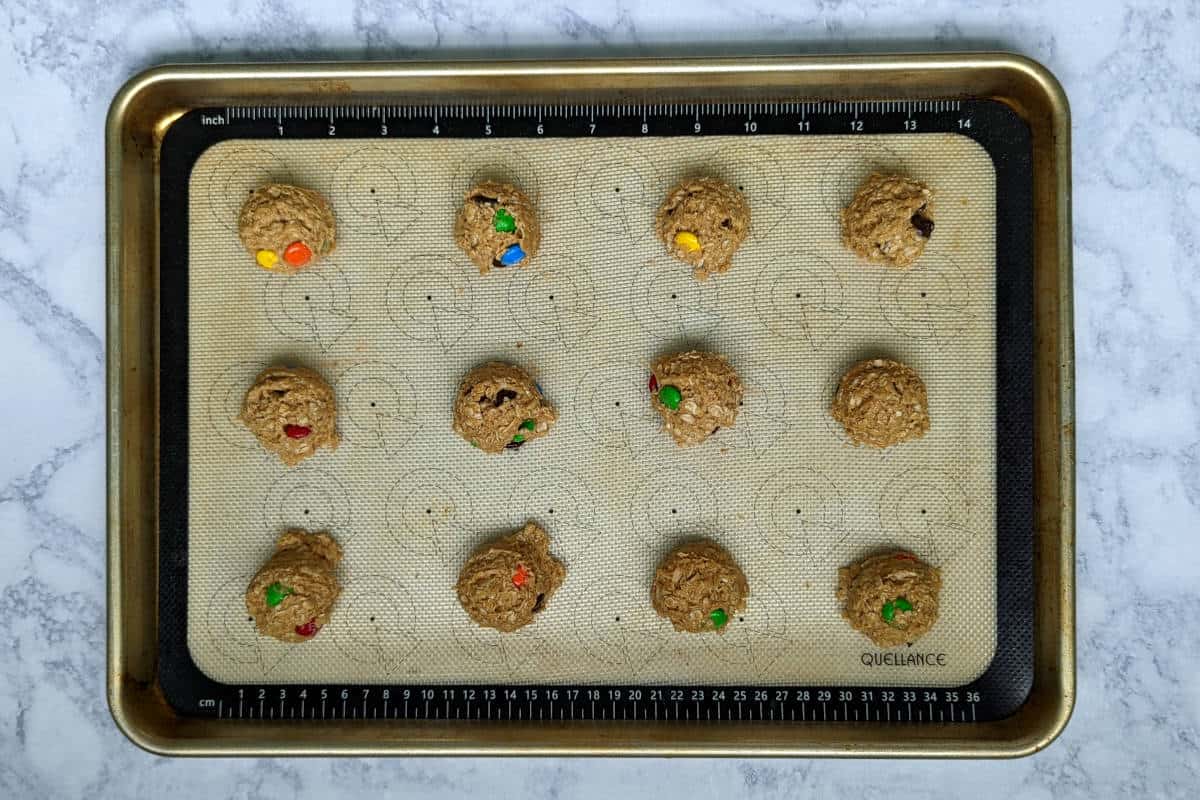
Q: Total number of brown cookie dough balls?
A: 12